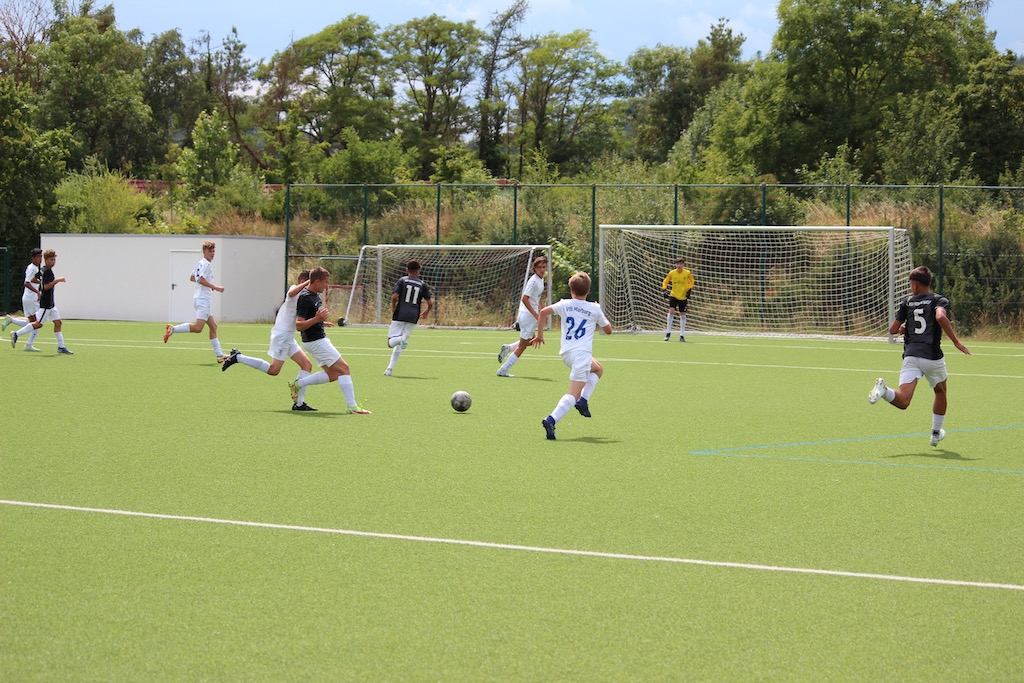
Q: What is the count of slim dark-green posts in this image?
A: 9